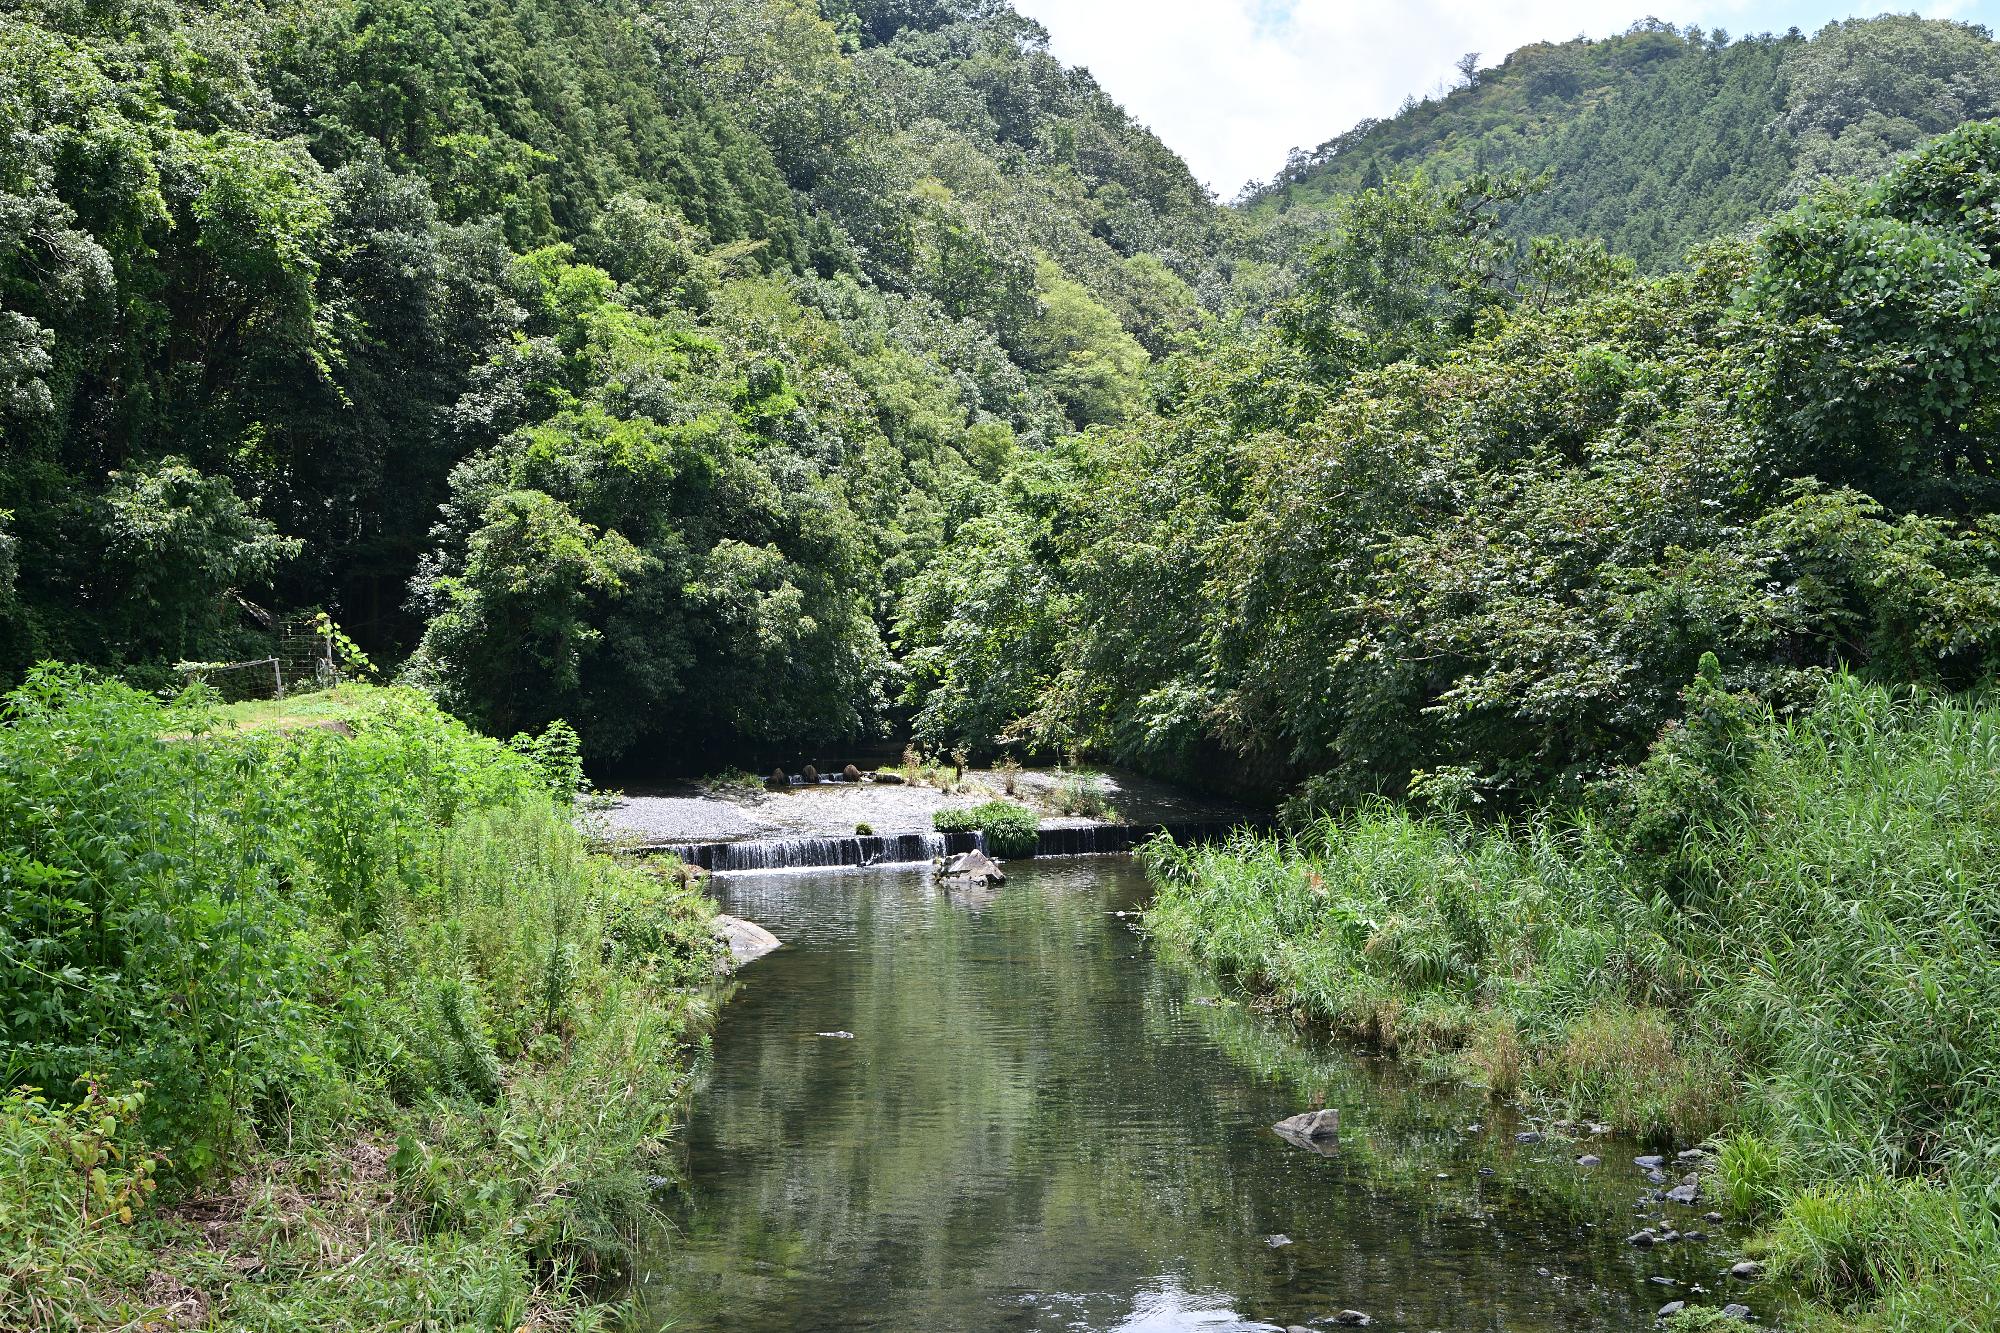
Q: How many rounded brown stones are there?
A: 3